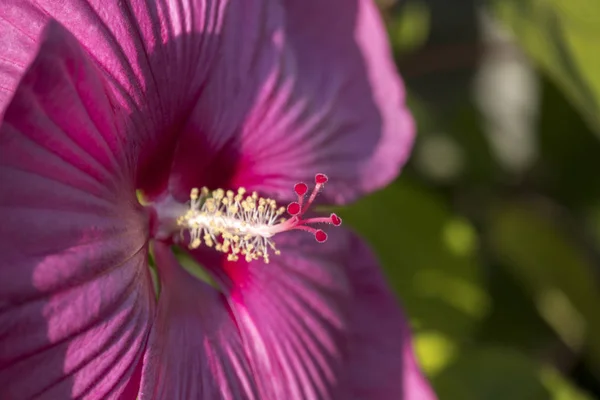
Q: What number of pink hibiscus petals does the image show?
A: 5